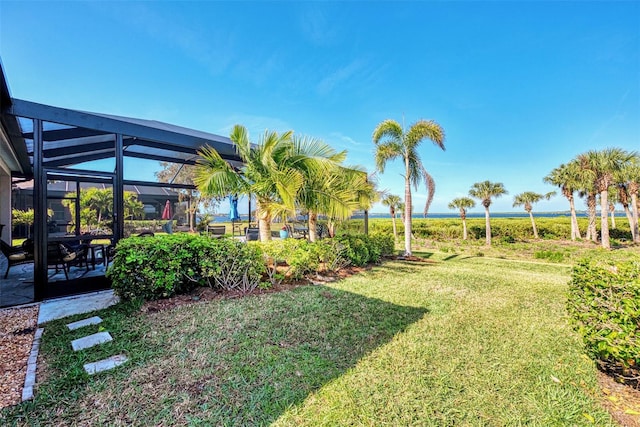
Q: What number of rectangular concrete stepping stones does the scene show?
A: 3